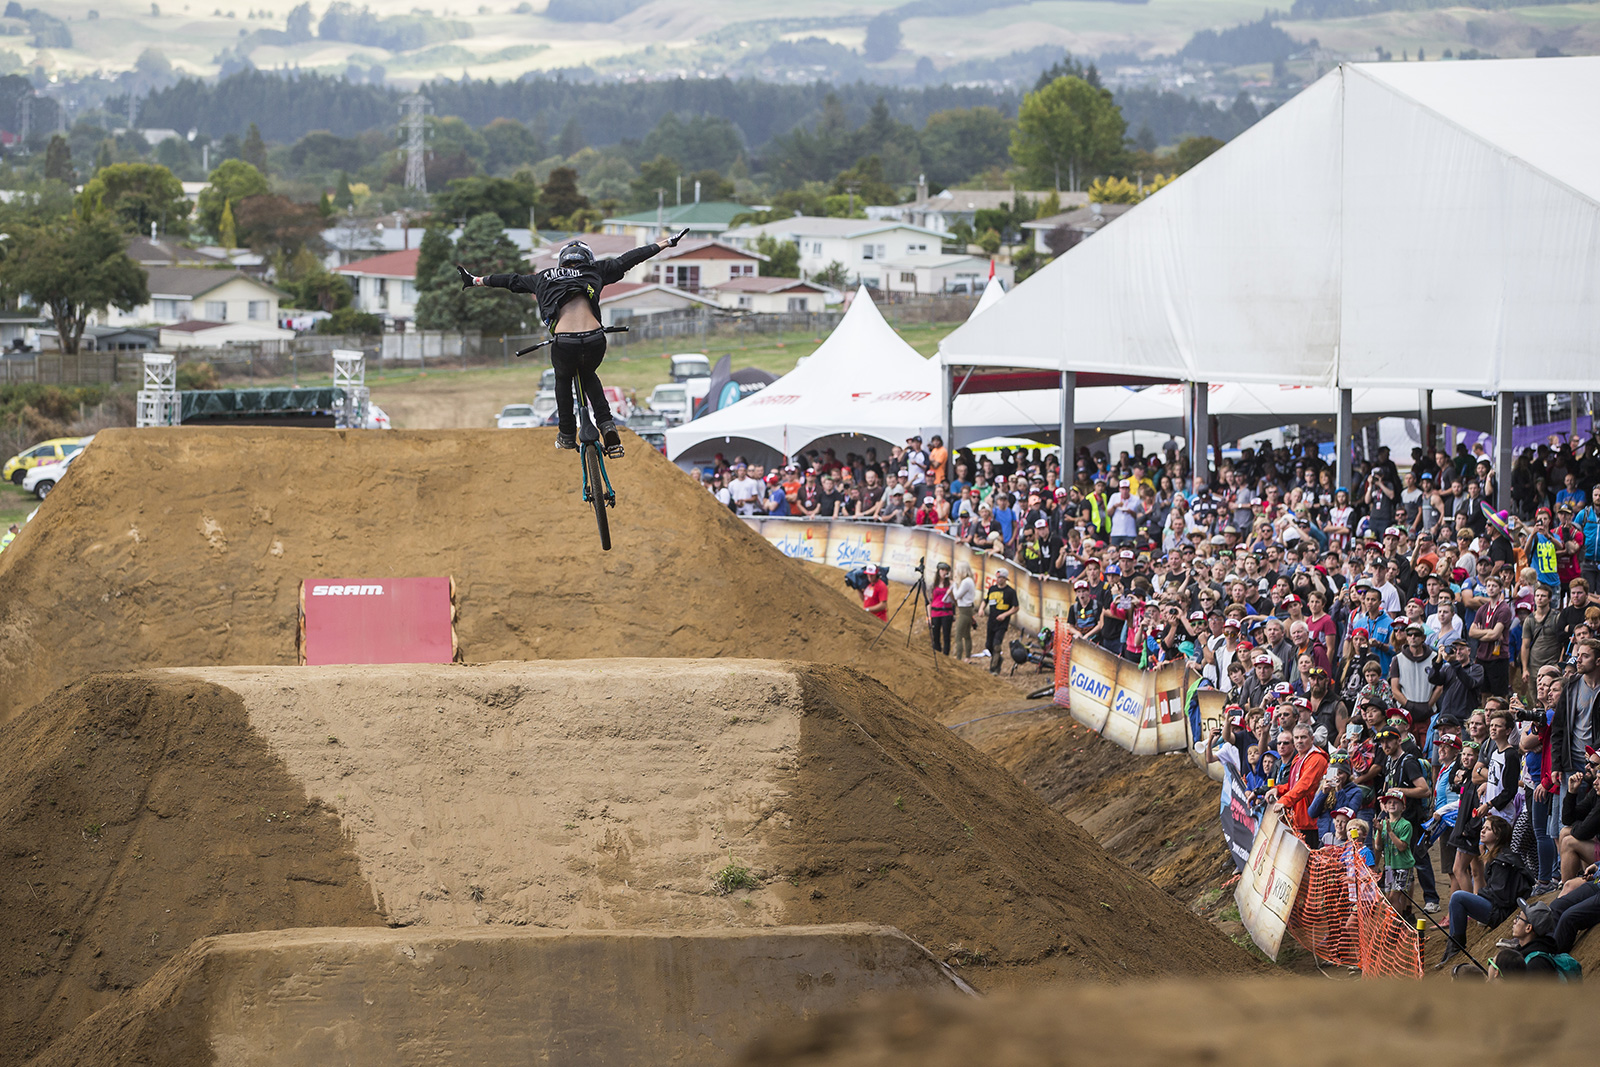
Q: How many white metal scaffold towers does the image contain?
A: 2